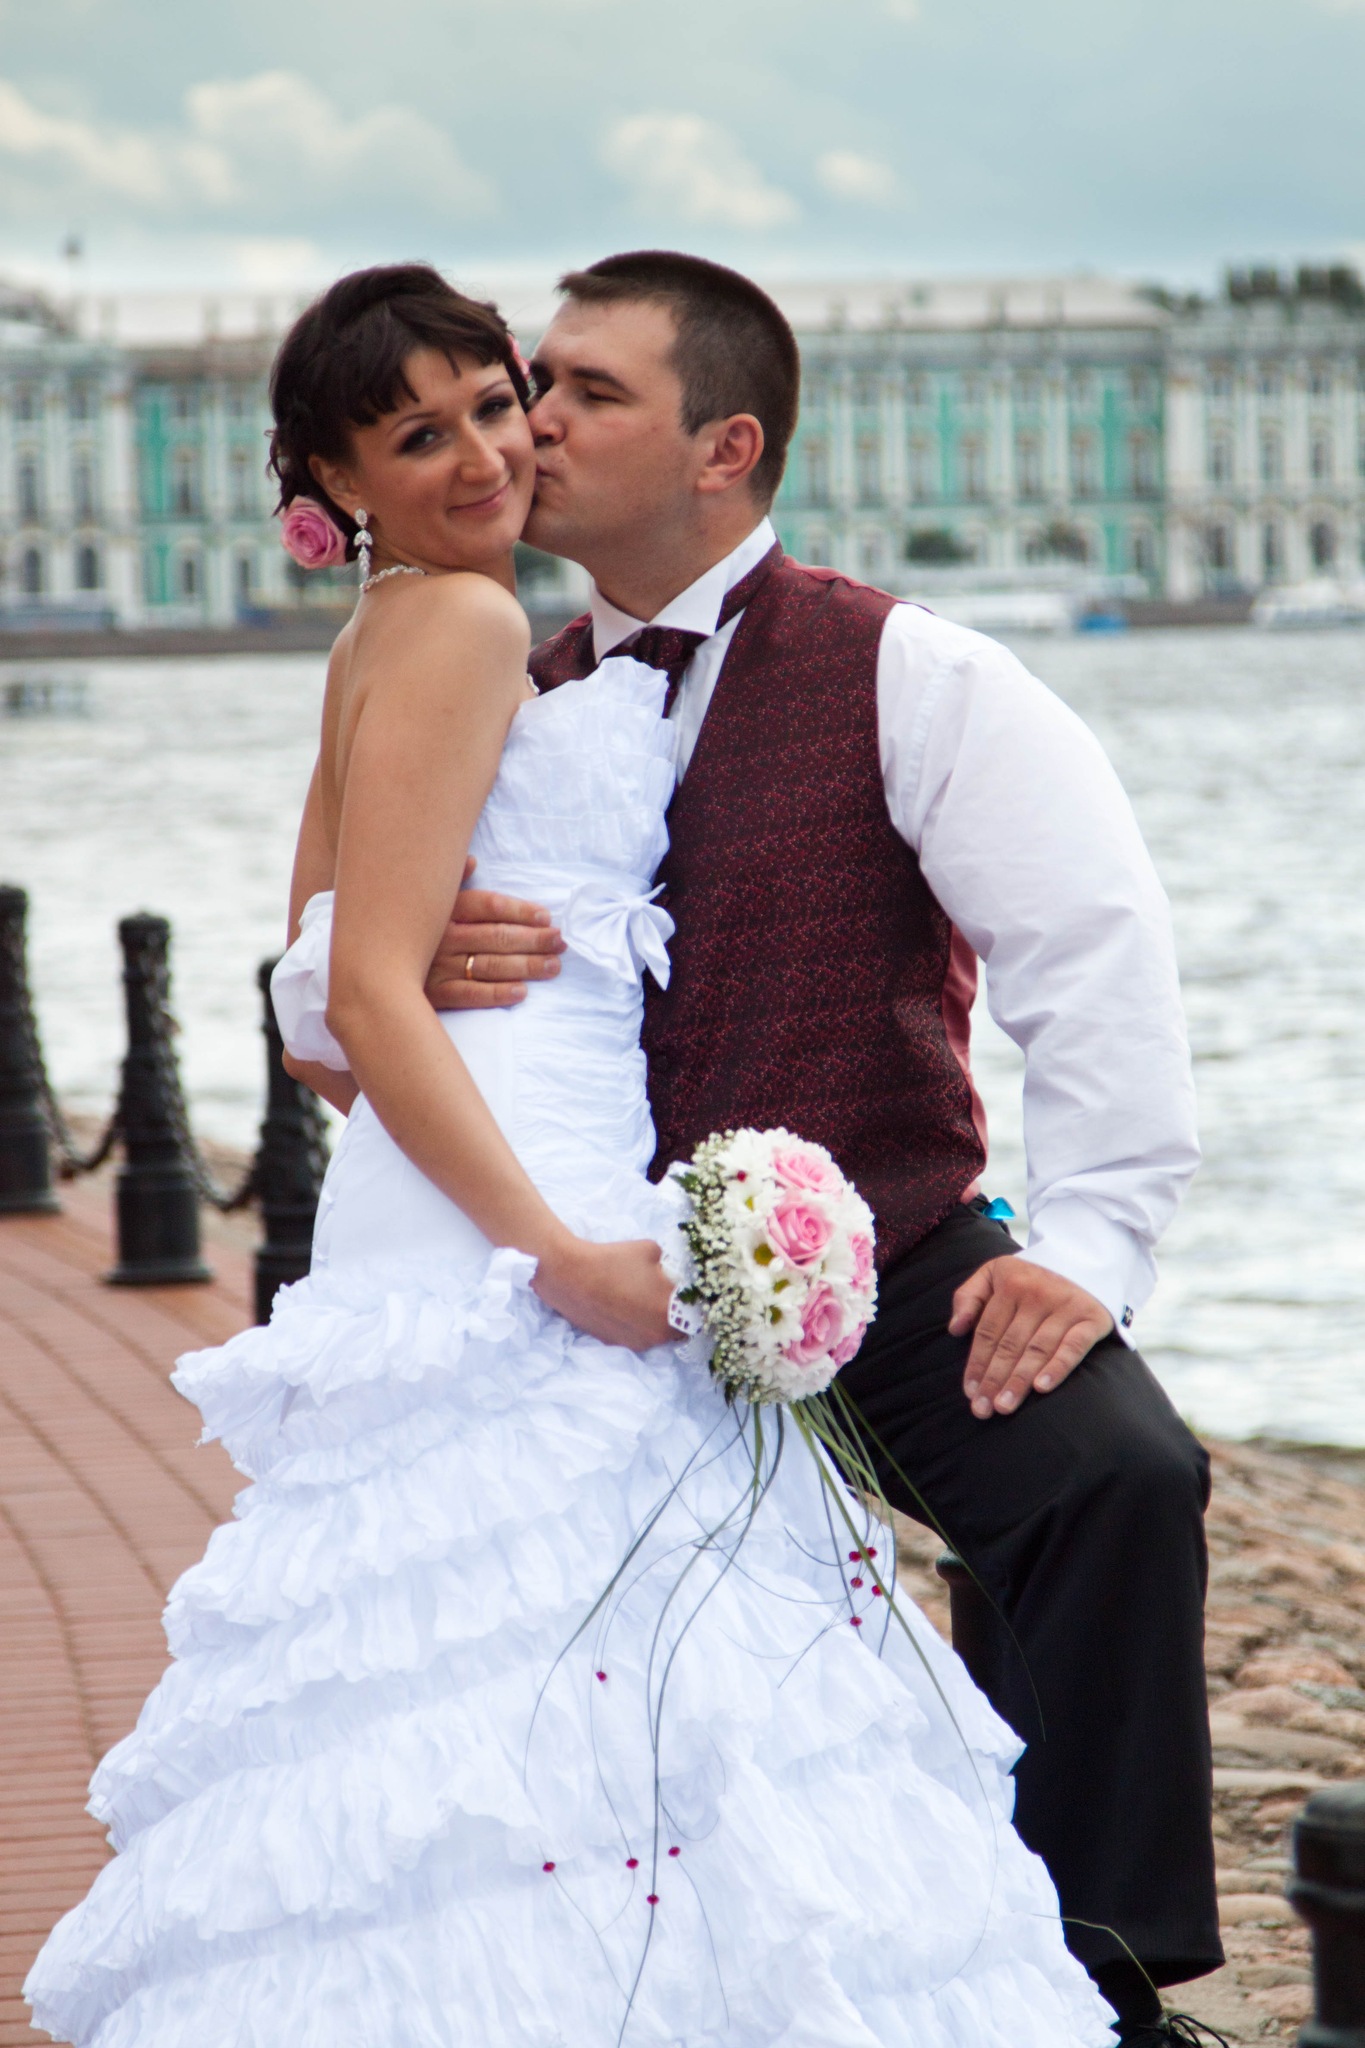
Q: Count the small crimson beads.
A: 11